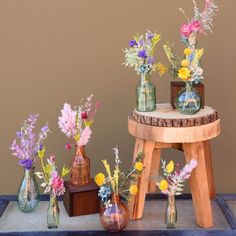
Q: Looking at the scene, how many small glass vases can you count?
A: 7